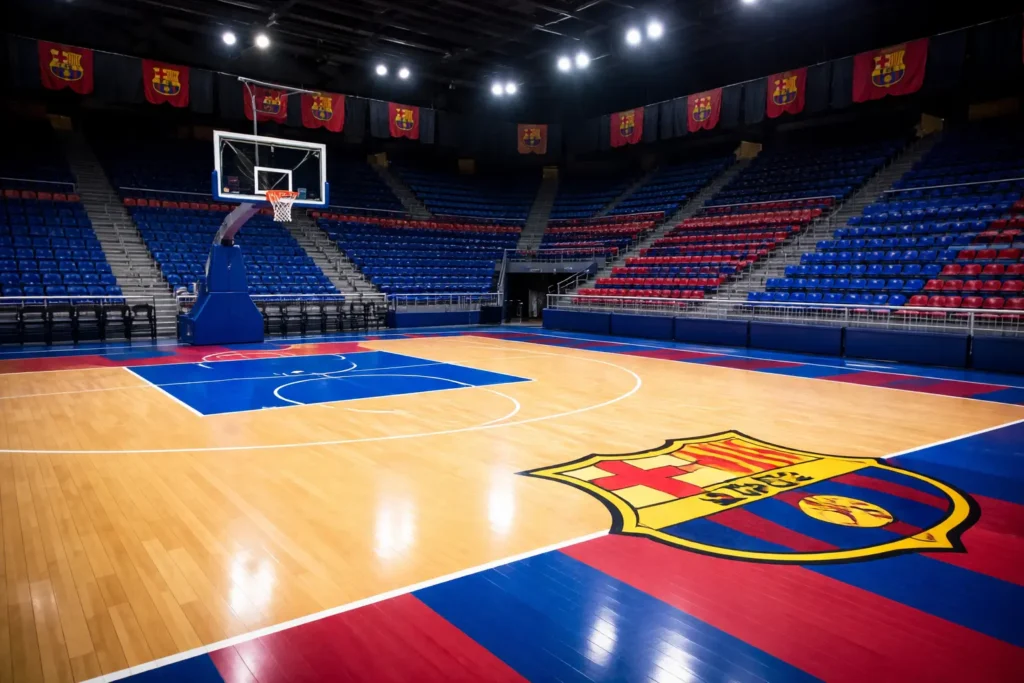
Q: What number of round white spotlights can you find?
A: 11